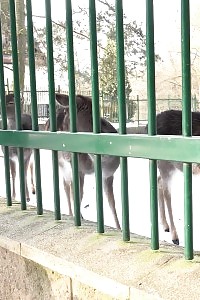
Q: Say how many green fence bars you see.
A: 9